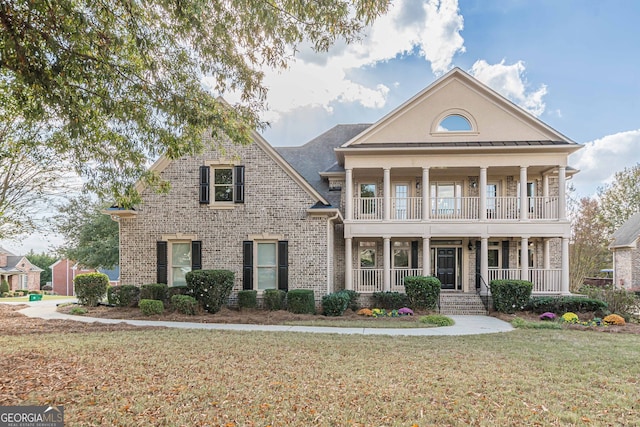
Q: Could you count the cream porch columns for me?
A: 12